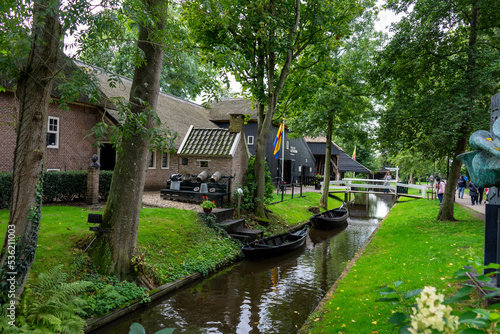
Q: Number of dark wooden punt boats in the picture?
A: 2